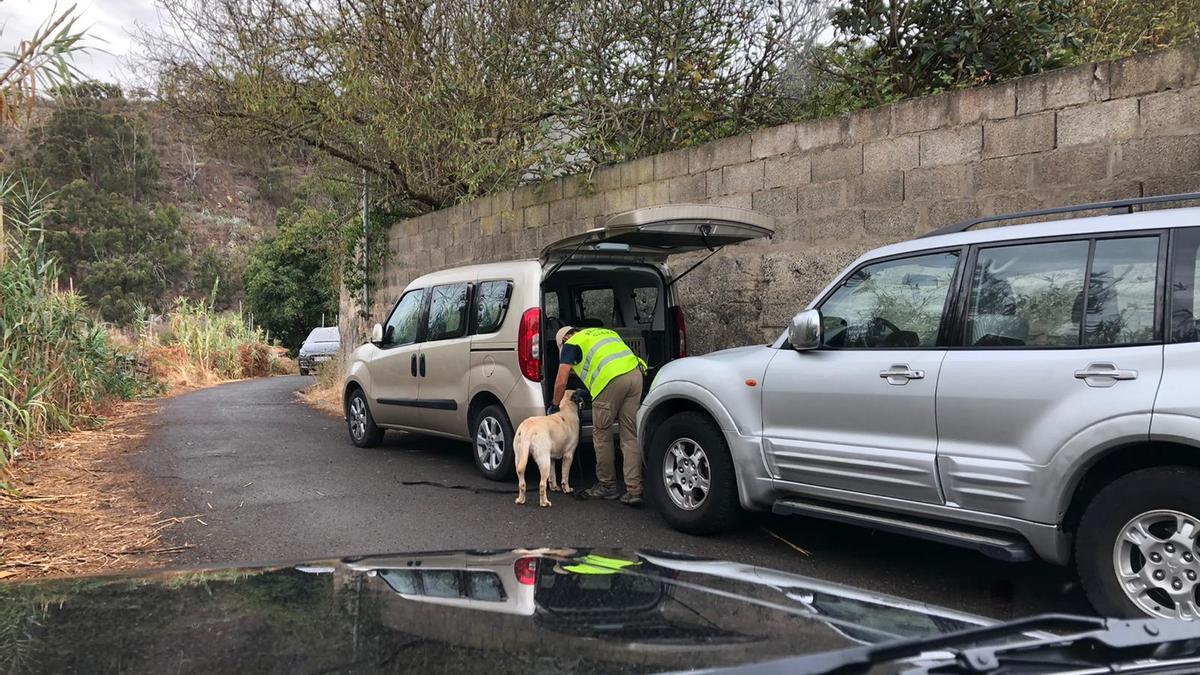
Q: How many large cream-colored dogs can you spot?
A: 1